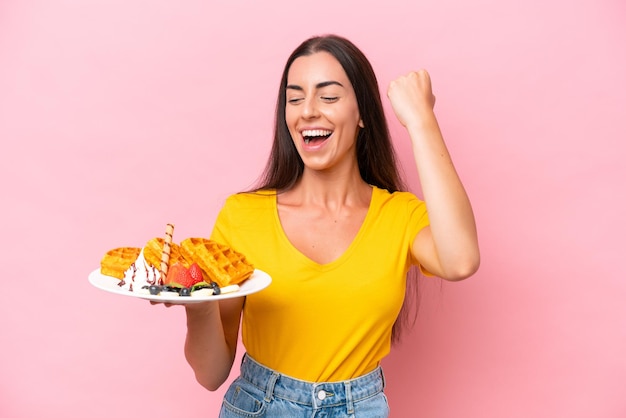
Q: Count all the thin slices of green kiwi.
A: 2